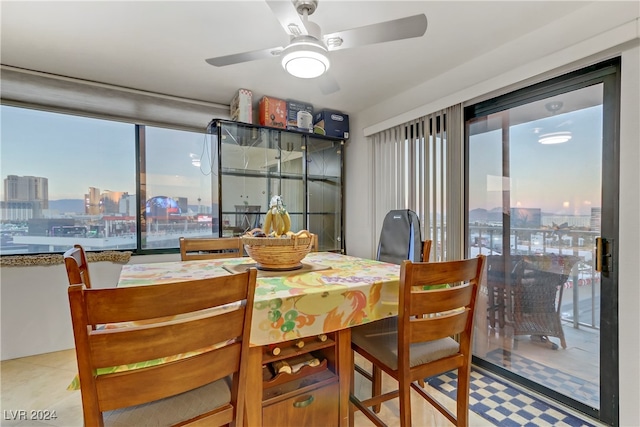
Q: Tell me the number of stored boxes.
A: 4